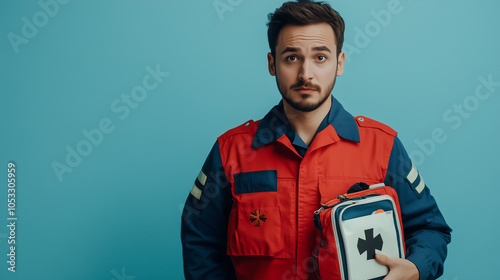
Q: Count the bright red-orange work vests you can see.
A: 1